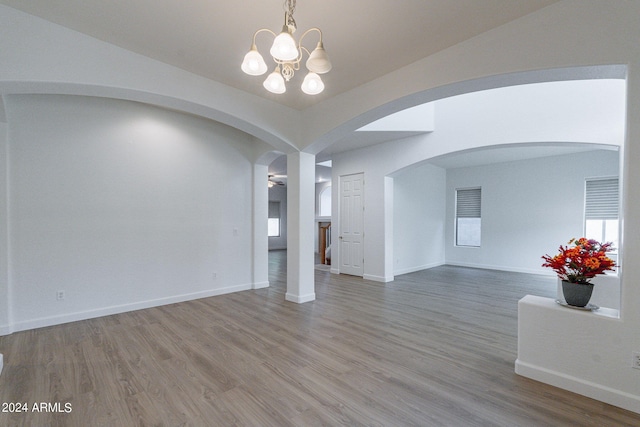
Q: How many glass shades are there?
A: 5